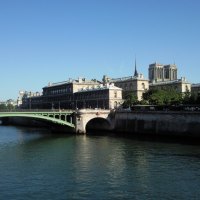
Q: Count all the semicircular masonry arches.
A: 1